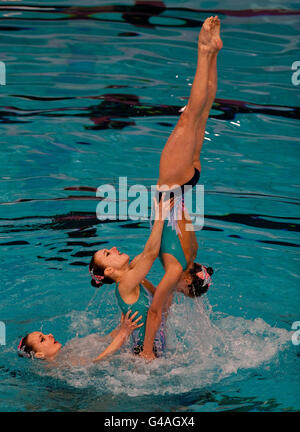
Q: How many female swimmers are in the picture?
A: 3